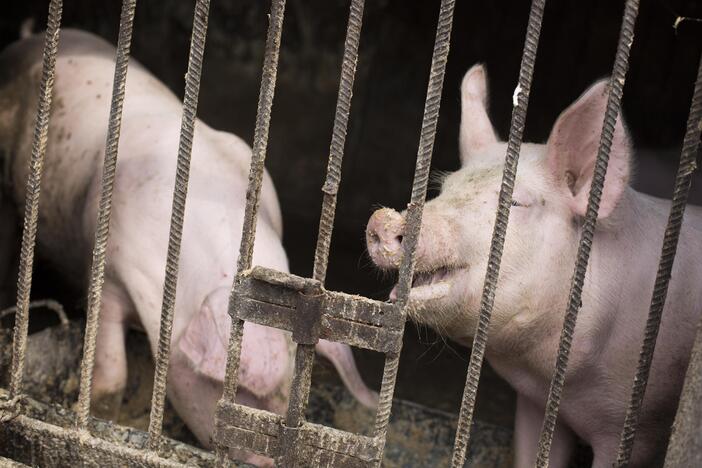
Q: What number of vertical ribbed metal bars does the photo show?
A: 9